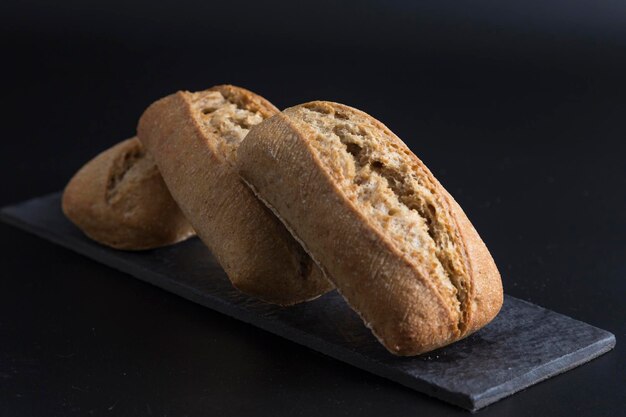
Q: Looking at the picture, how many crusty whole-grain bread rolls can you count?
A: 3